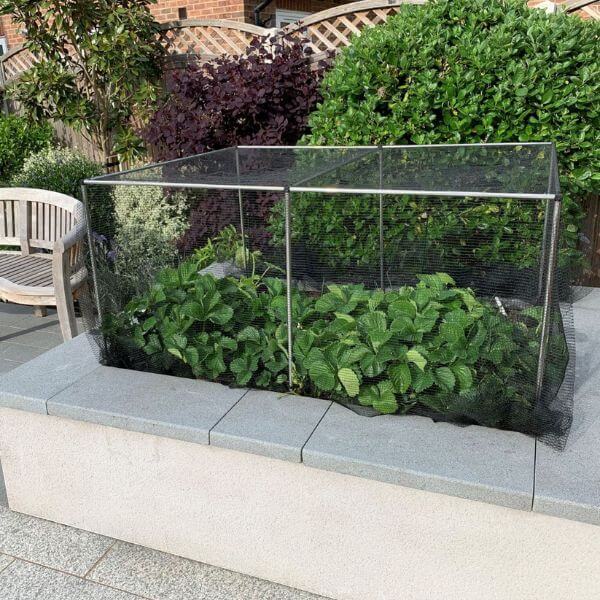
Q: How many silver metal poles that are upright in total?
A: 6